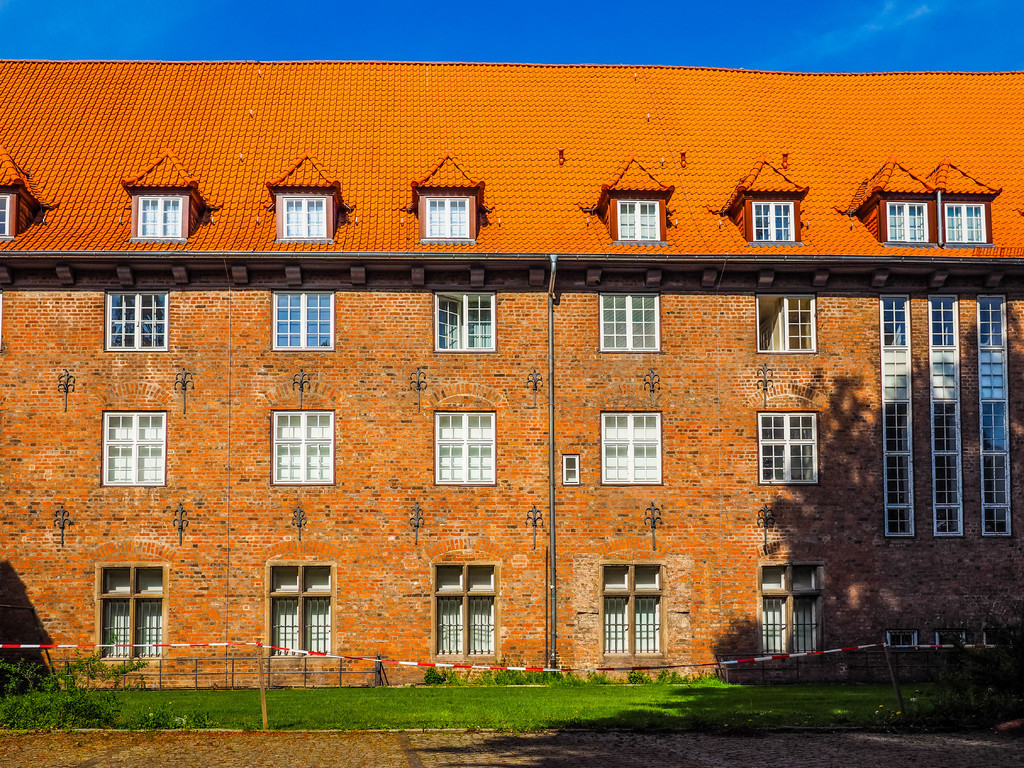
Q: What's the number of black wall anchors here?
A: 14